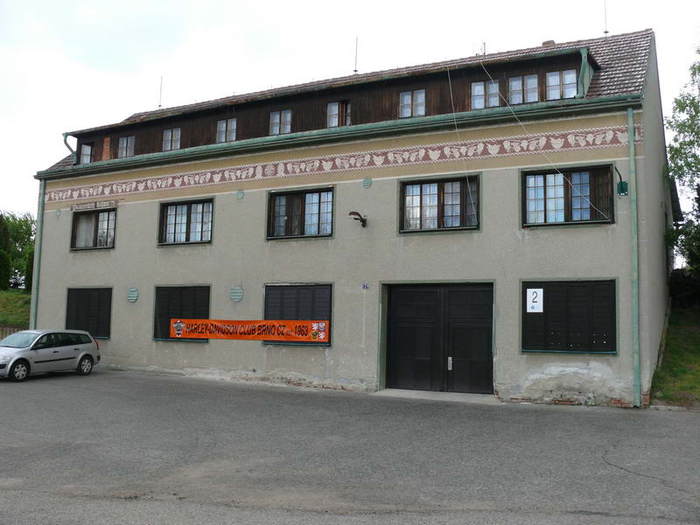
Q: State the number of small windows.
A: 10